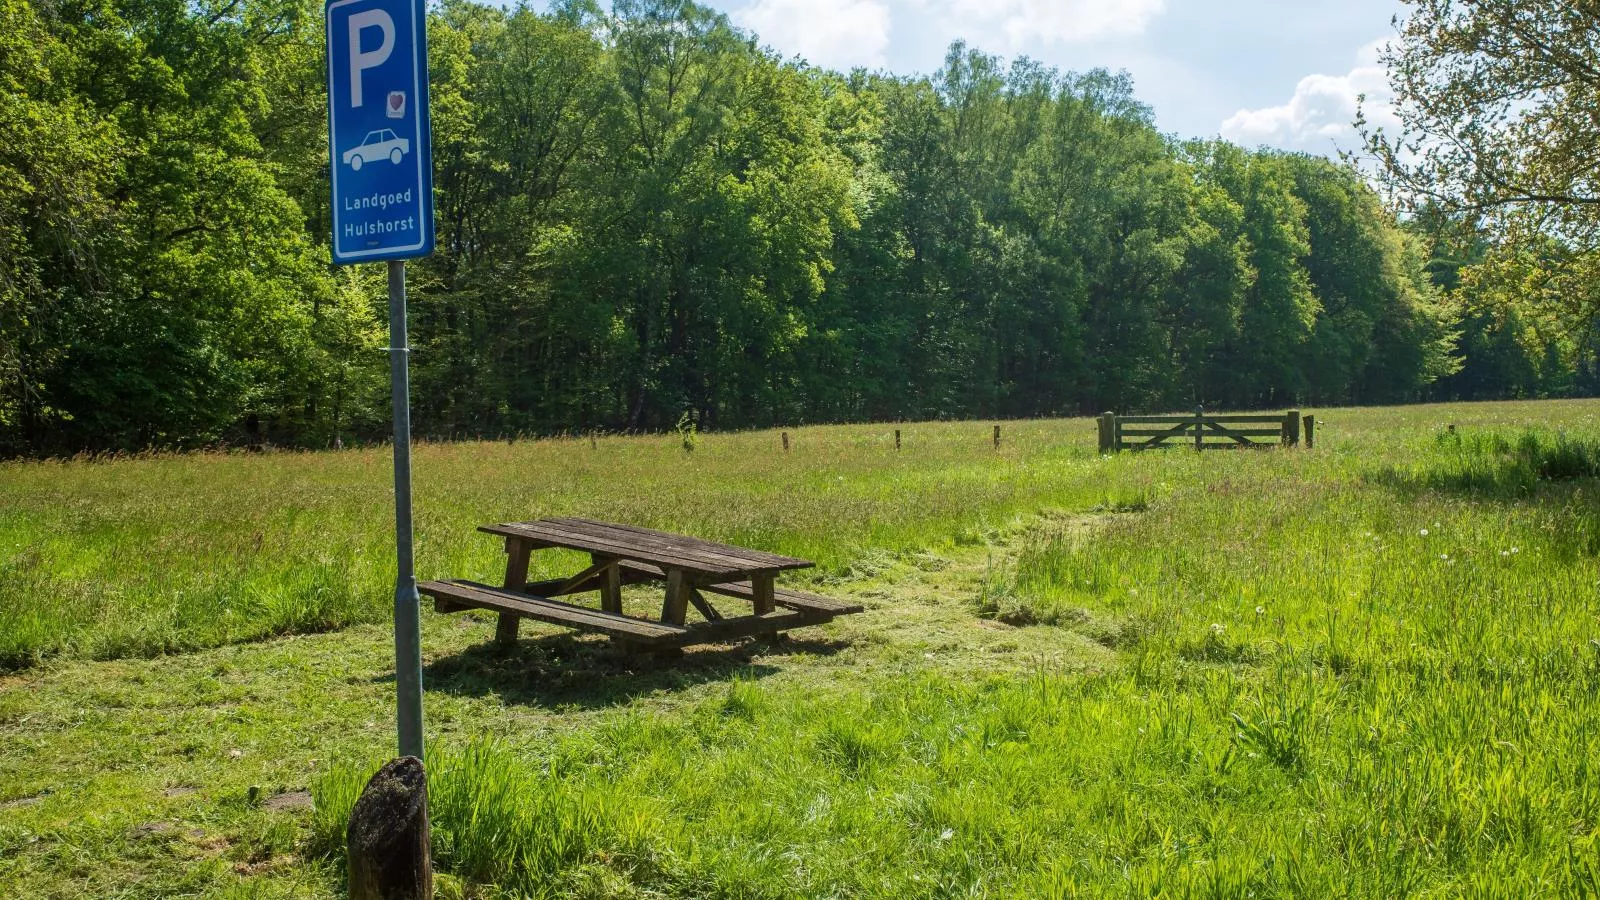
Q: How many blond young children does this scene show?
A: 0